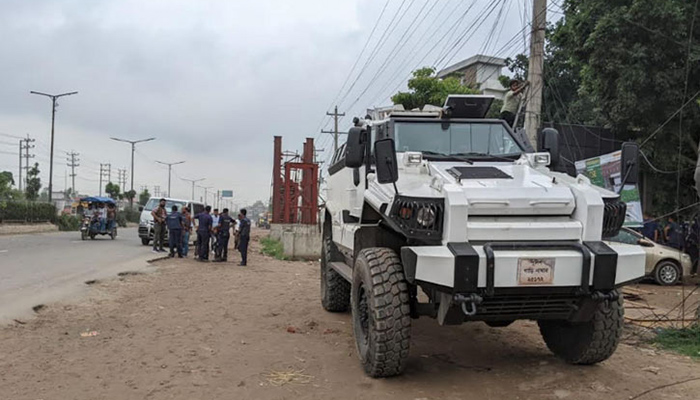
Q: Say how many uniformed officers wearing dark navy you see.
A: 4